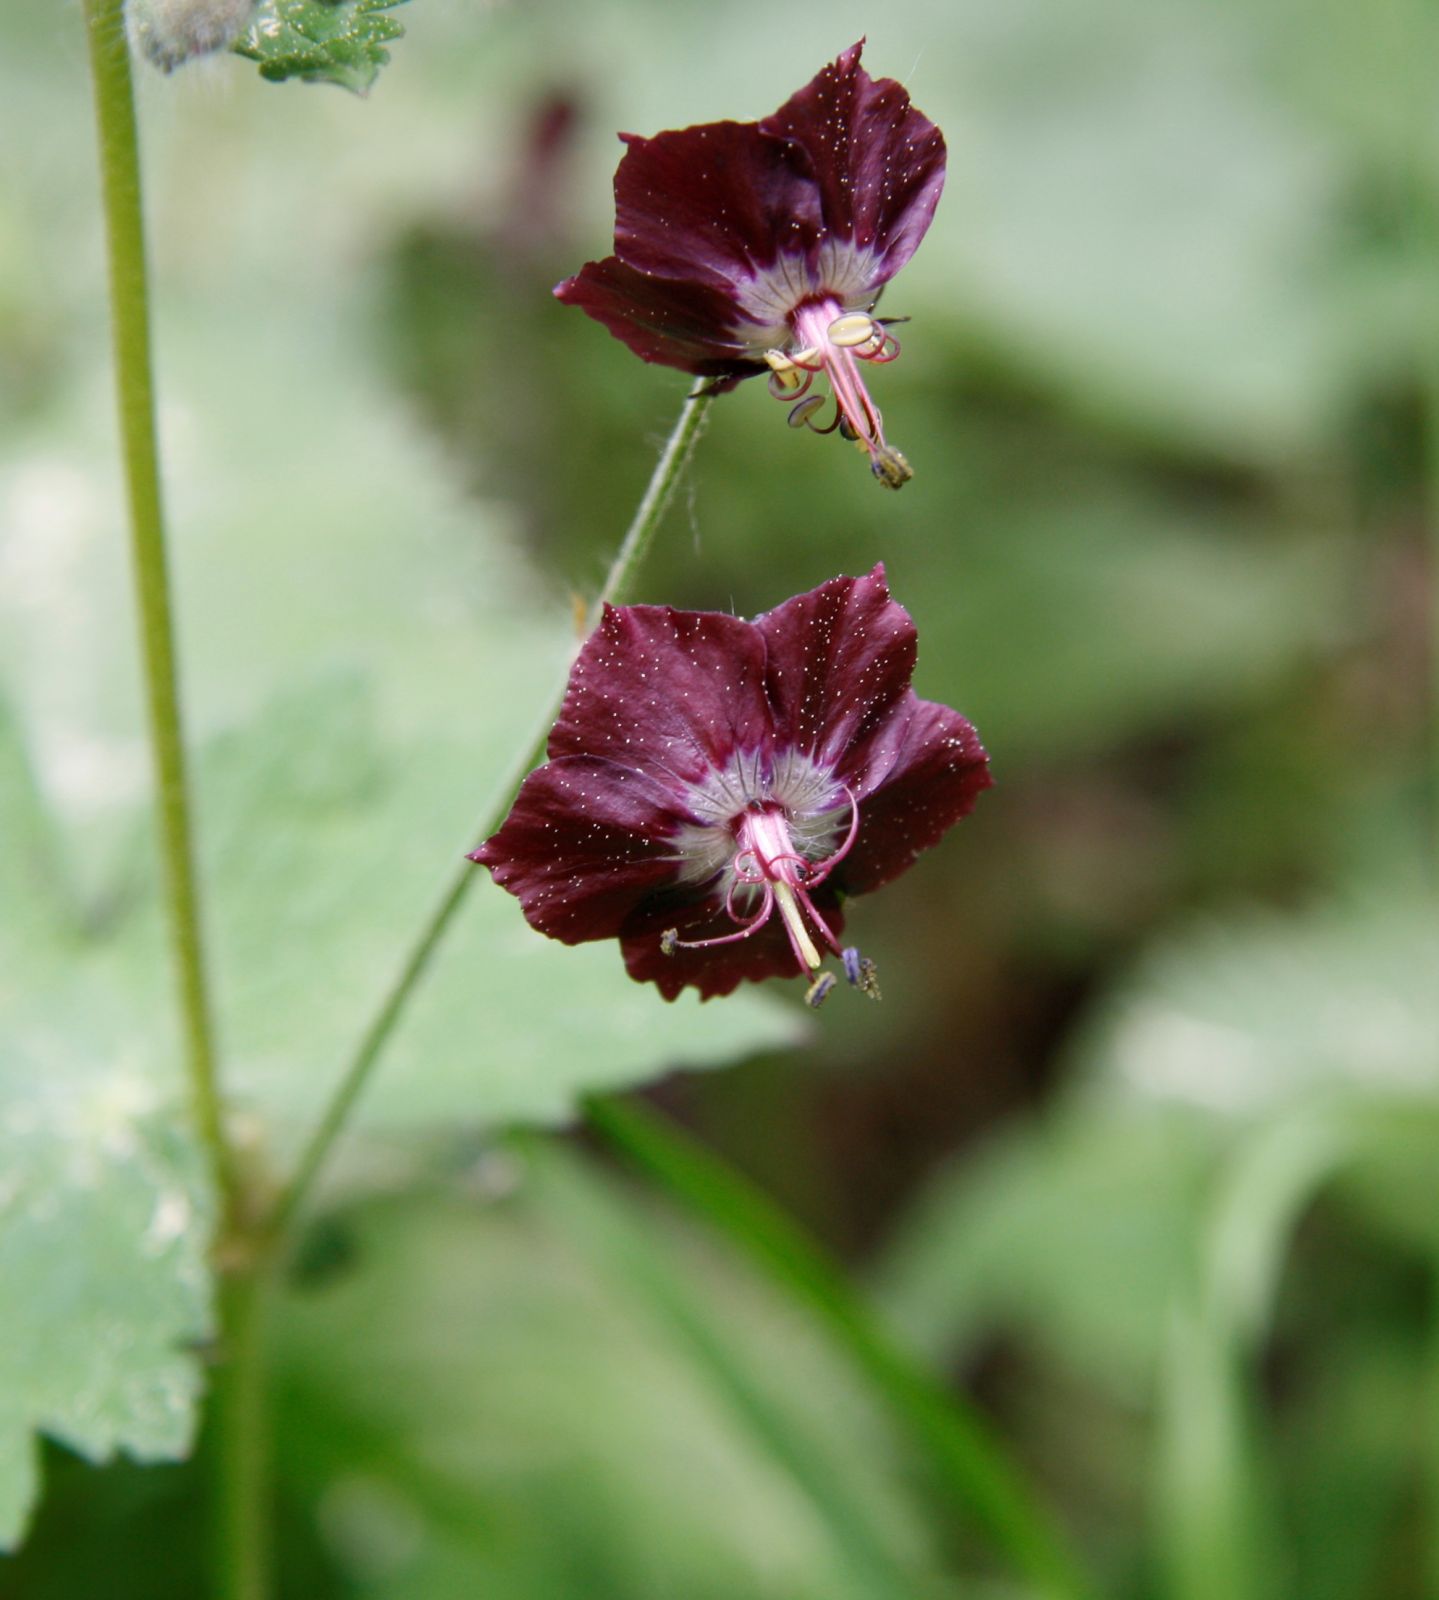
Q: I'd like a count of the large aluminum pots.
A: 0